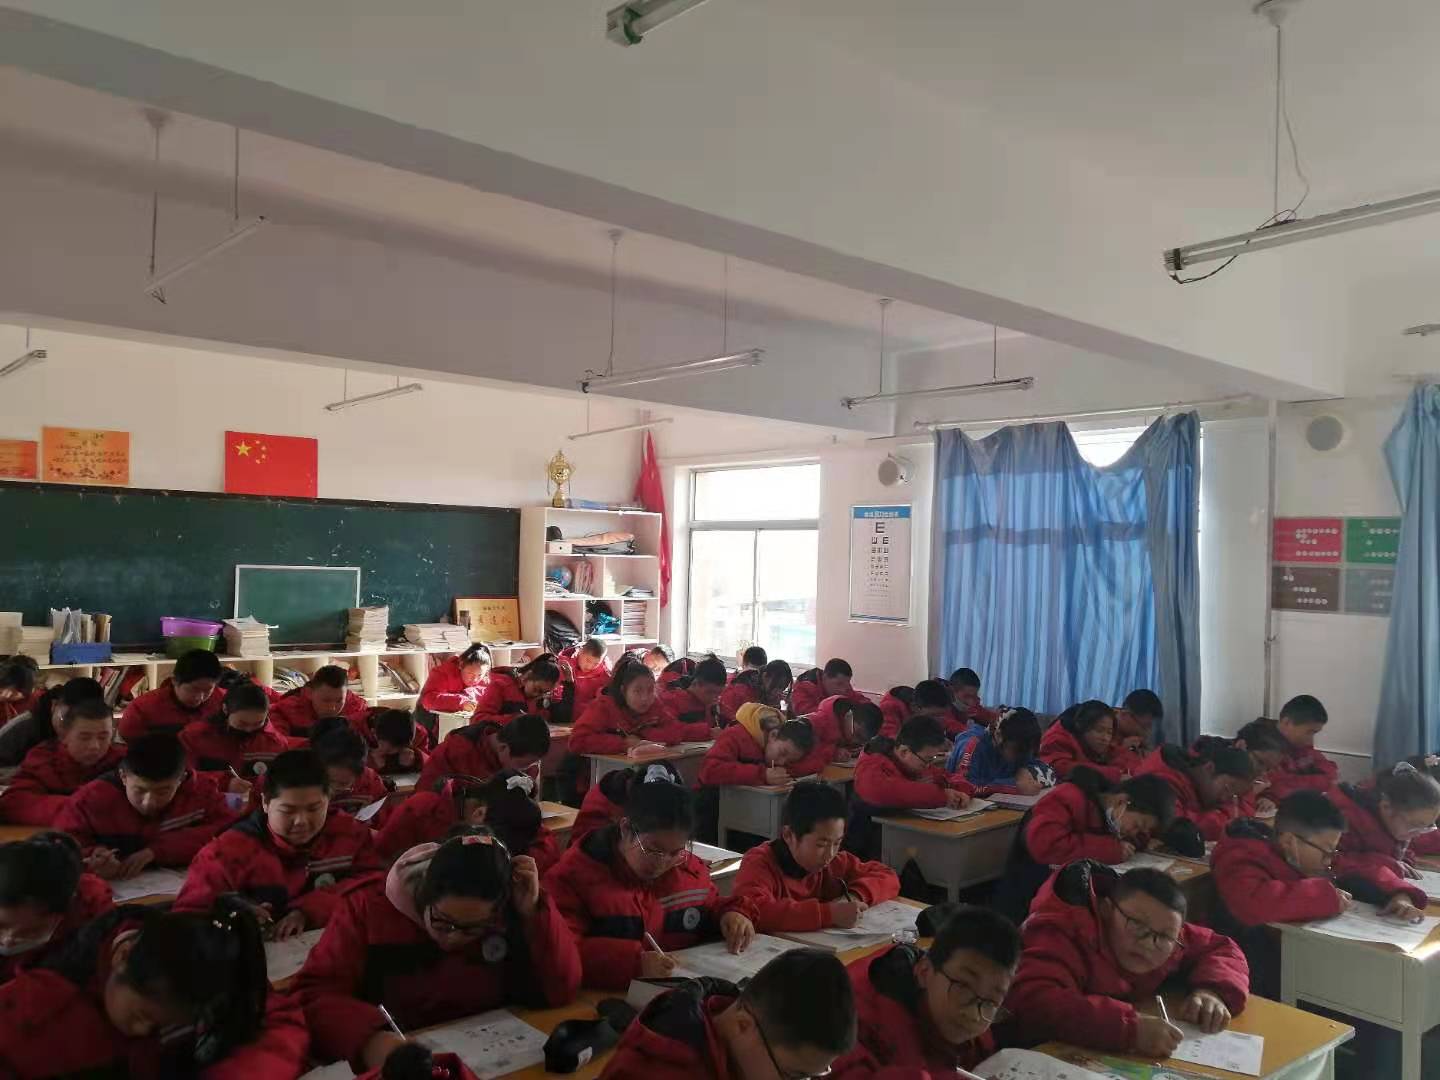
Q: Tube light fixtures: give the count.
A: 9